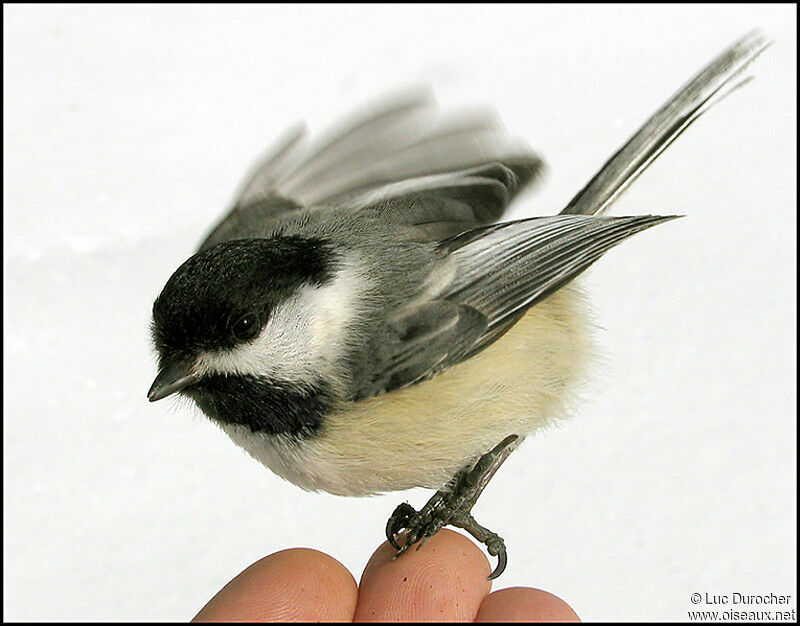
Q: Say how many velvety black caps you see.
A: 1